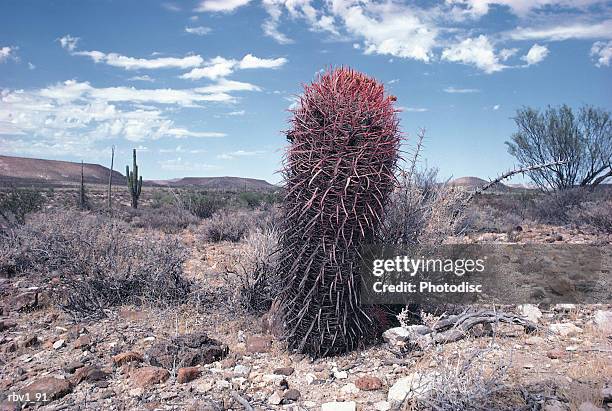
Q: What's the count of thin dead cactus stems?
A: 2